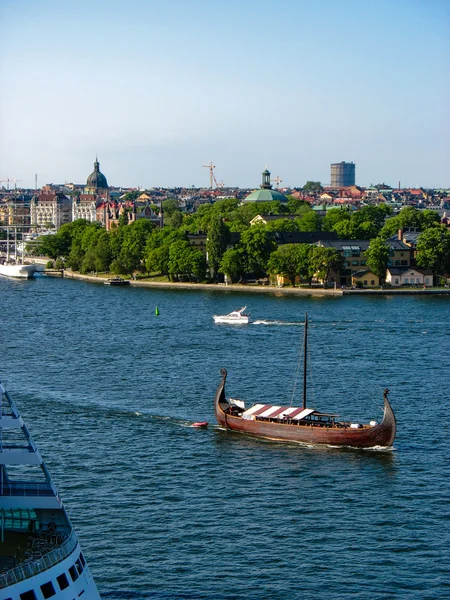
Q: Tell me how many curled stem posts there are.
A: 2